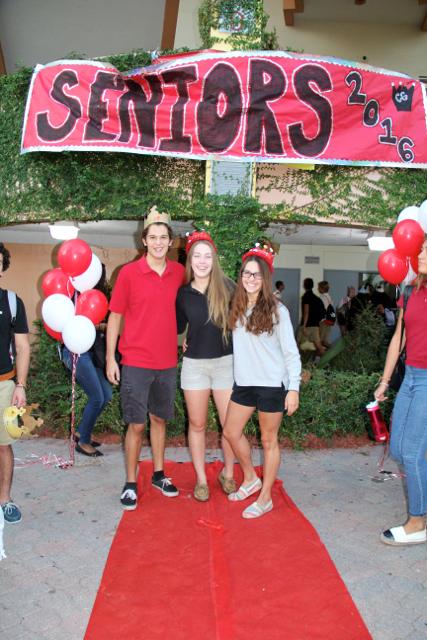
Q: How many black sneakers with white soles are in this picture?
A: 2